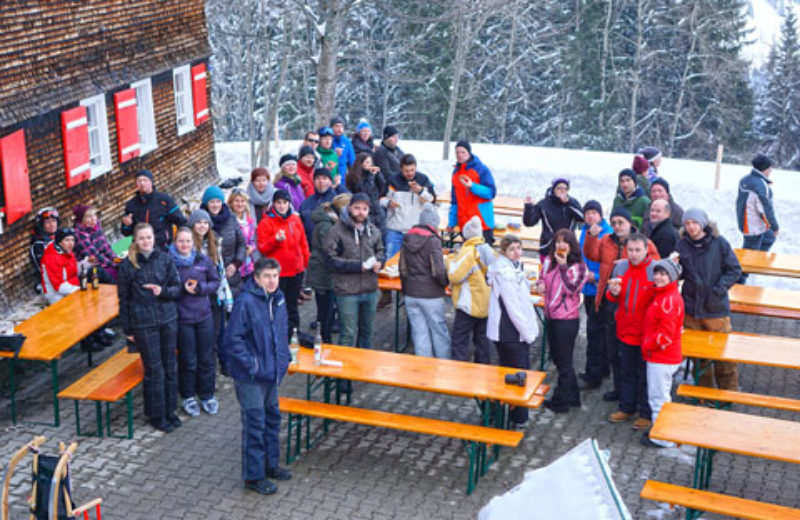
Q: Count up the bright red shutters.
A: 4